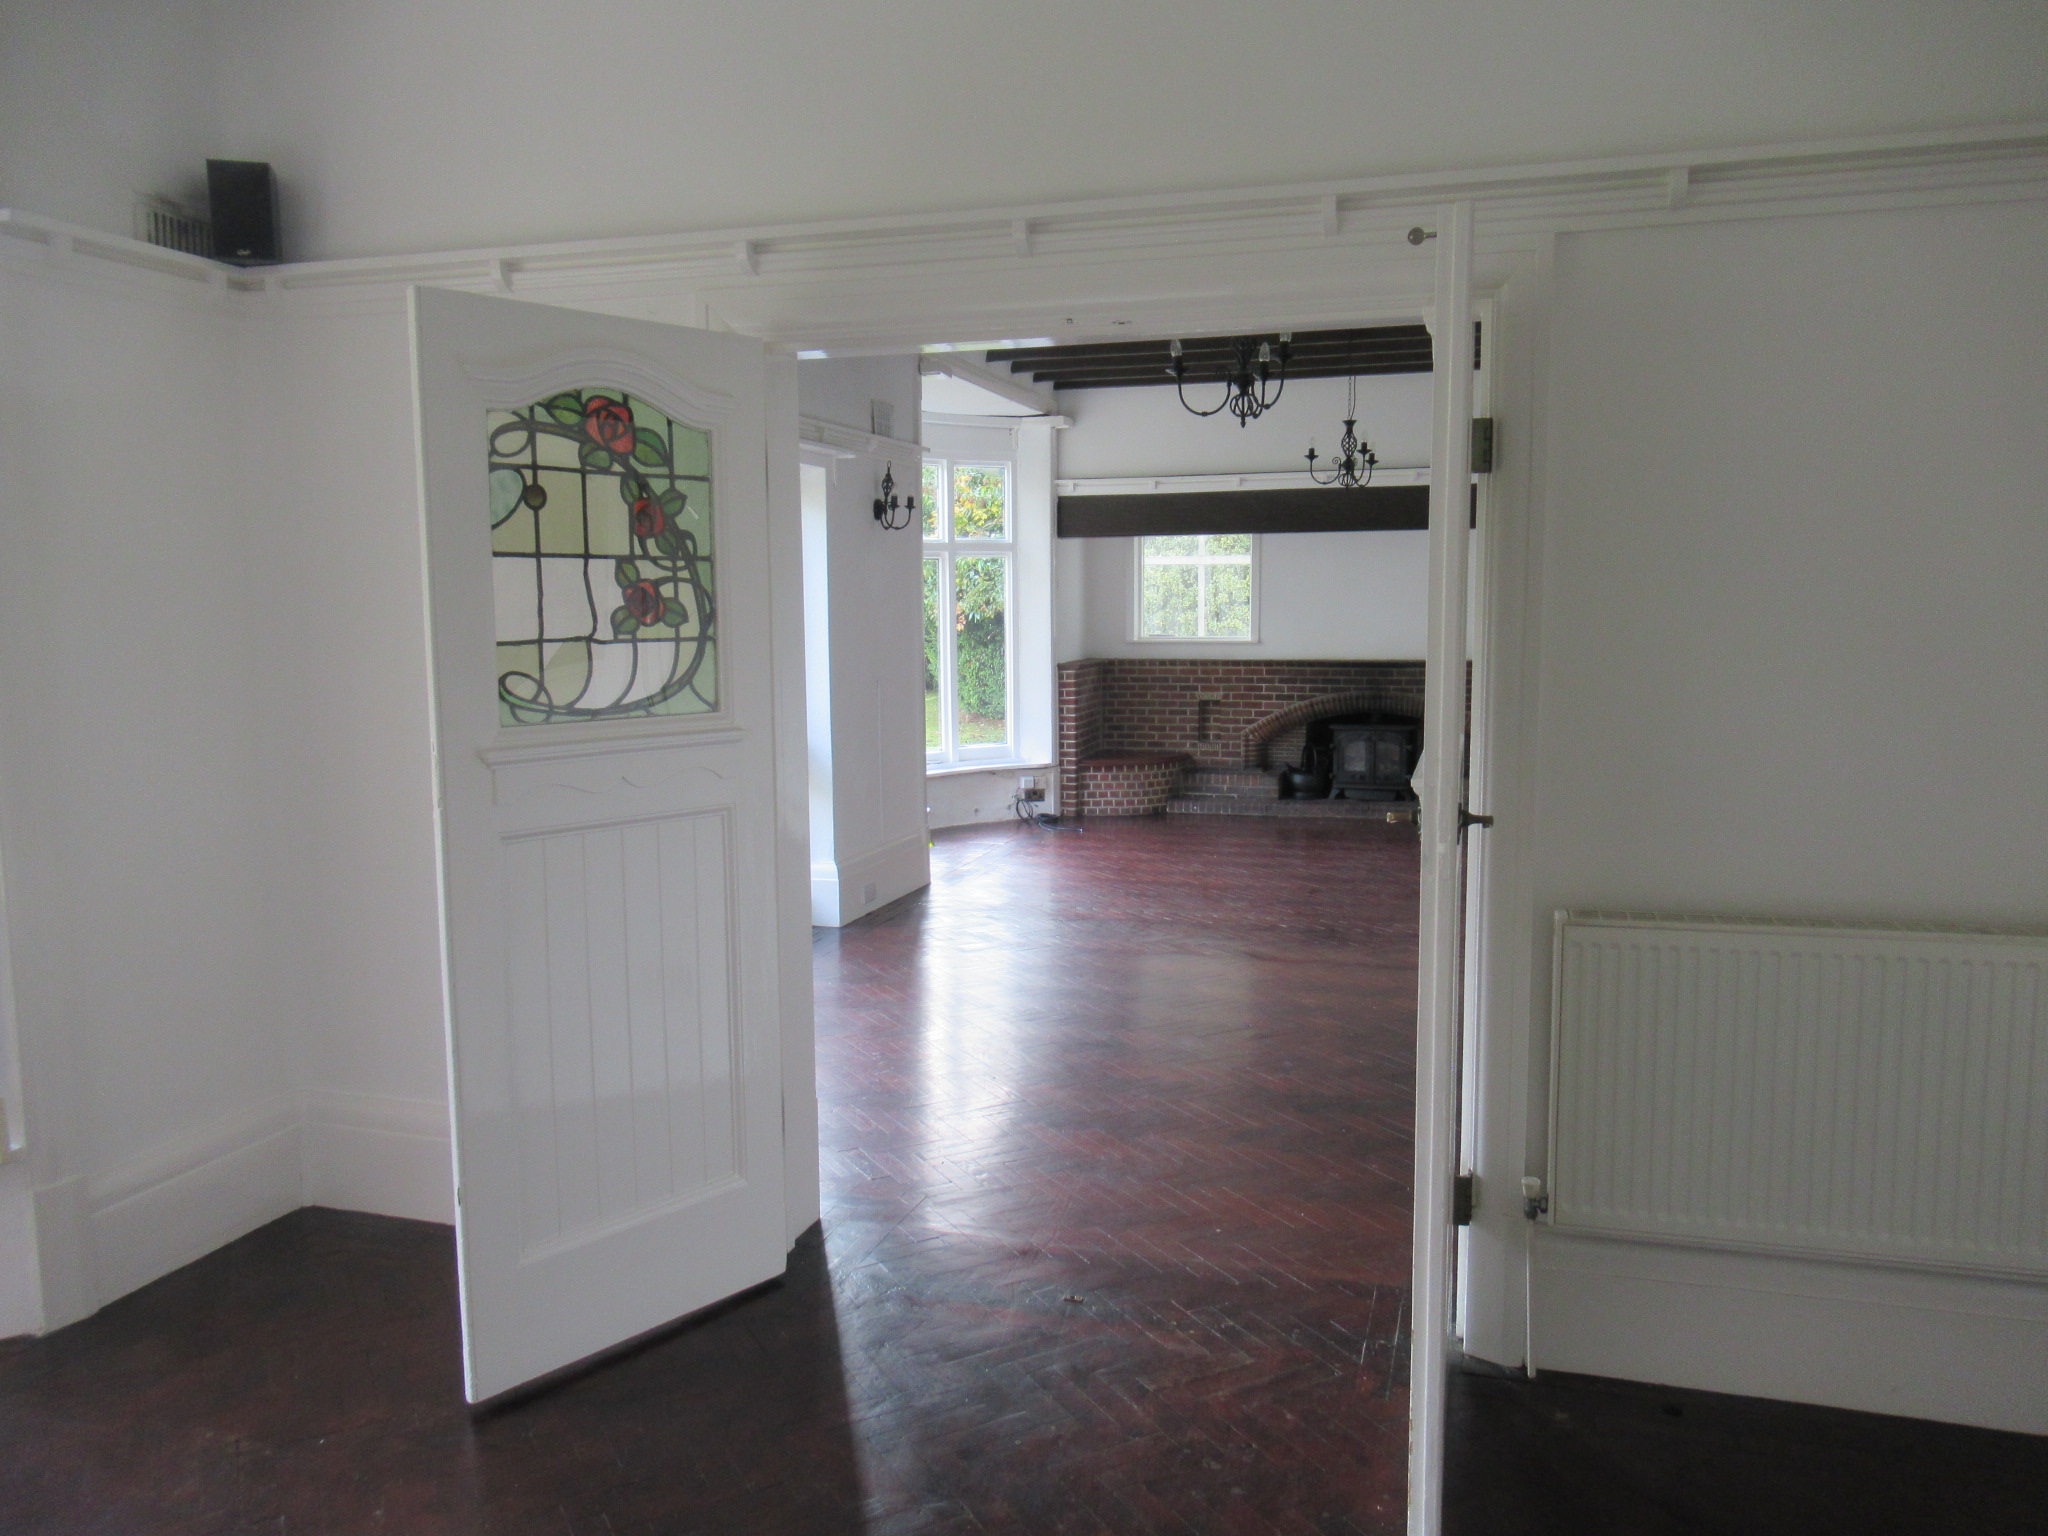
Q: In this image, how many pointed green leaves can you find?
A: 9